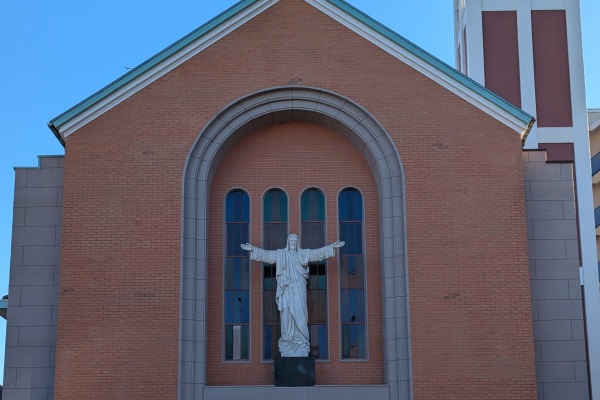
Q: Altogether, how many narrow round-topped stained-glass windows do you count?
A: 4